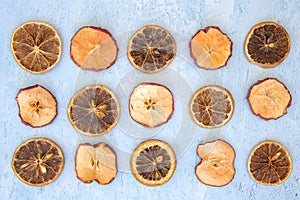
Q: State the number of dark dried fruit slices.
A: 8